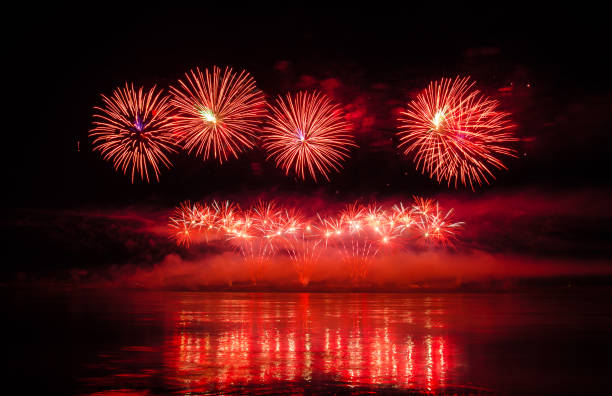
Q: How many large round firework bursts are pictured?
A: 4